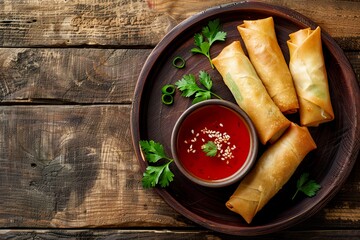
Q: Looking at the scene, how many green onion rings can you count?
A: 3